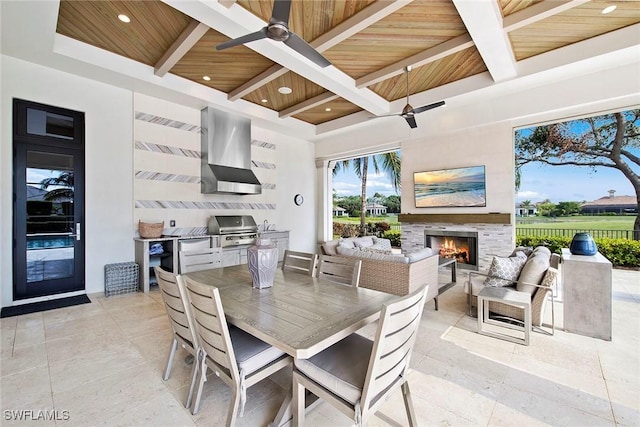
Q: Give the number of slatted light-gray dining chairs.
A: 6